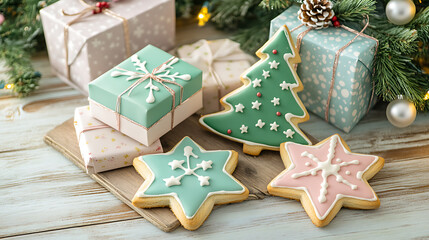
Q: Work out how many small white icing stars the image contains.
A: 11